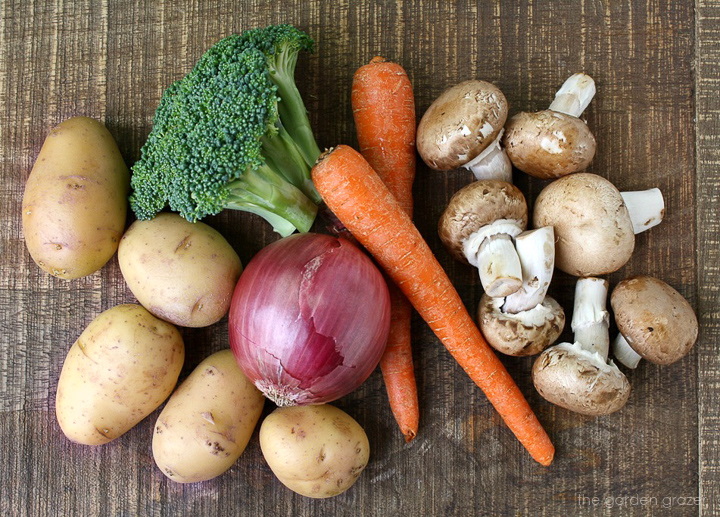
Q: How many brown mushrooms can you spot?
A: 7